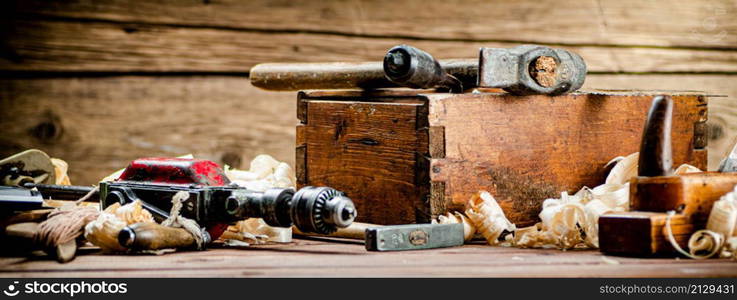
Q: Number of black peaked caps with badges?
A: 0